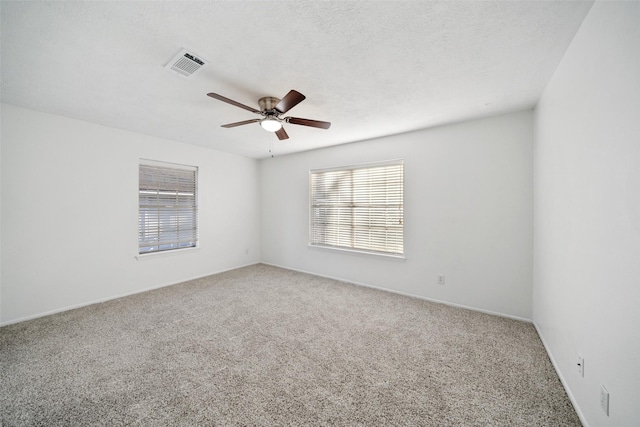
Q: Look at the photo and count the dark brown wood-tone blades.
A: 5